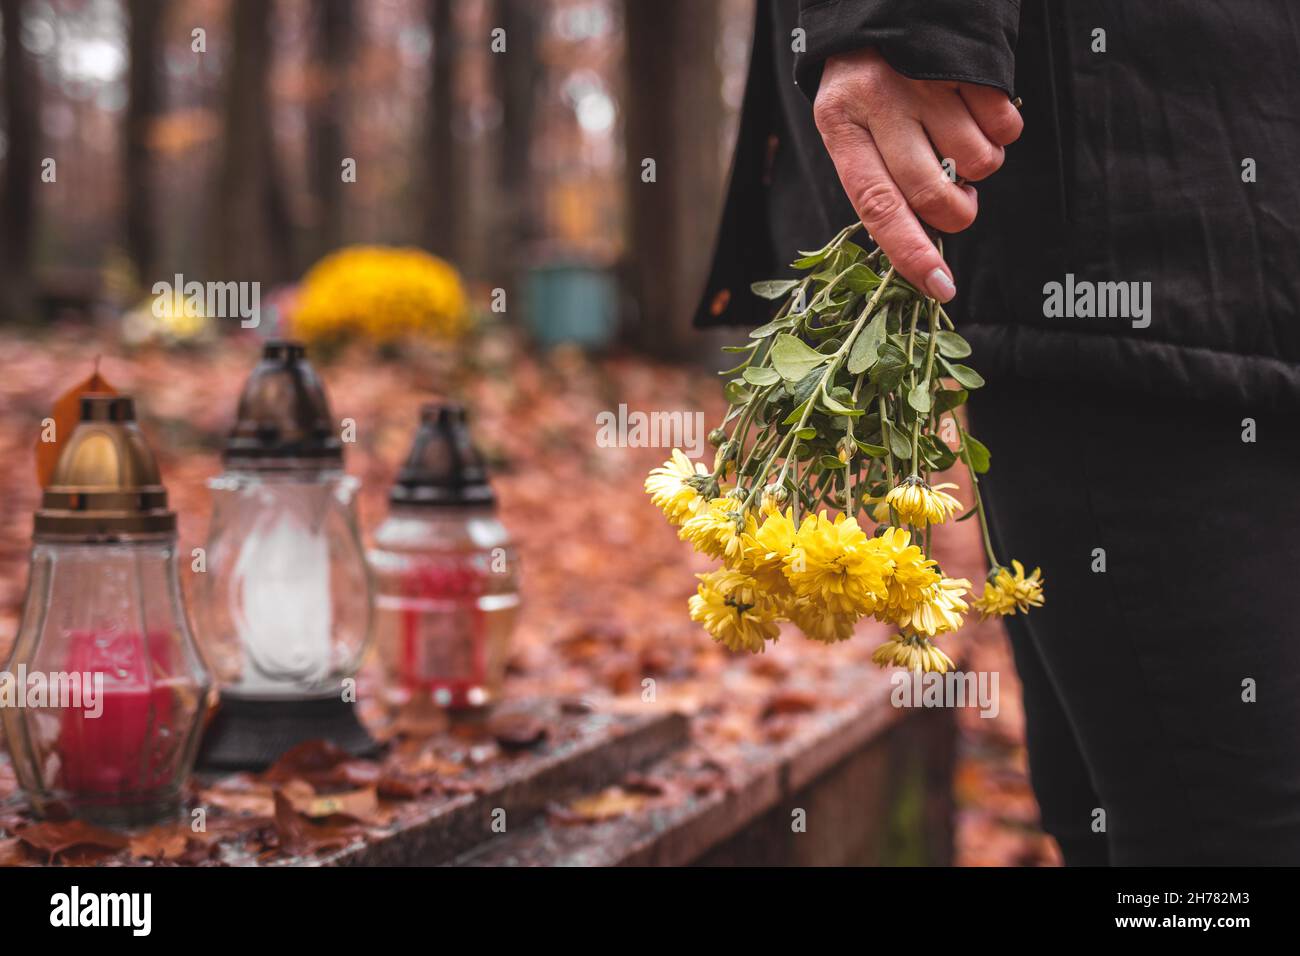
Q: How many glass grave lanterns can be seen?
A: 3